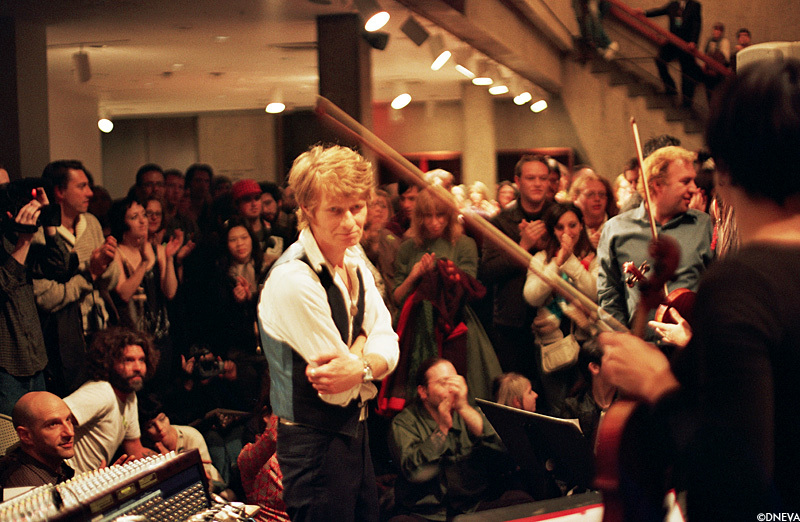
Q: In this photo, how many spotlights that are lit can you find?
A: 10